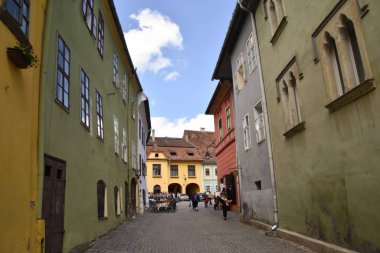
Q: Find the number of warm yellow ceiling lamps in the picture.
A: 0